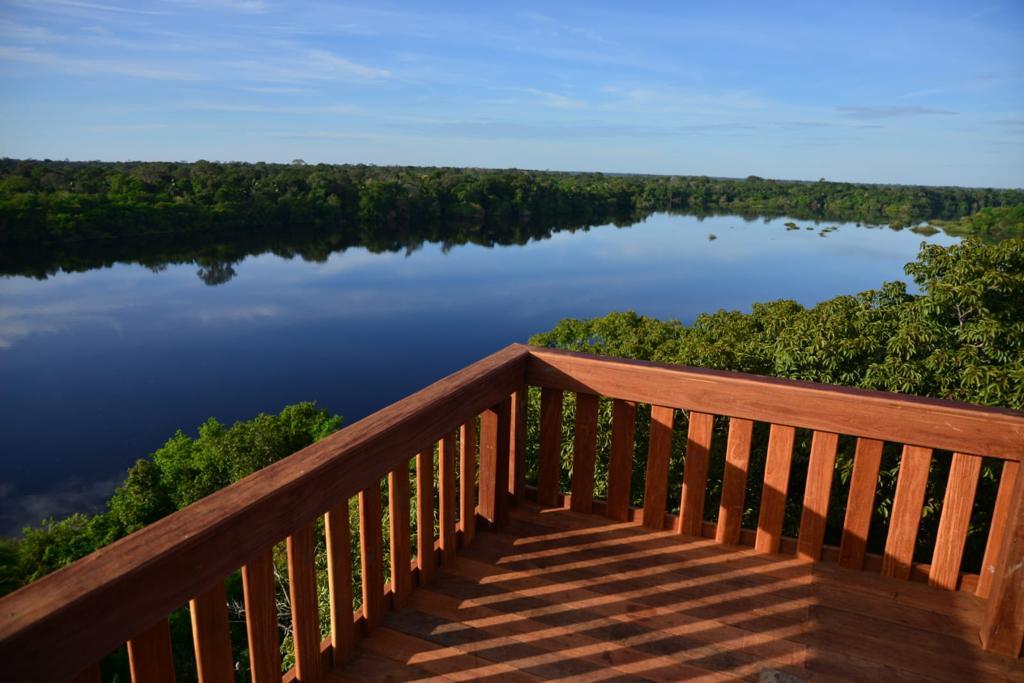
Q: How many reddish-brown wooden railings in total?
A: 2